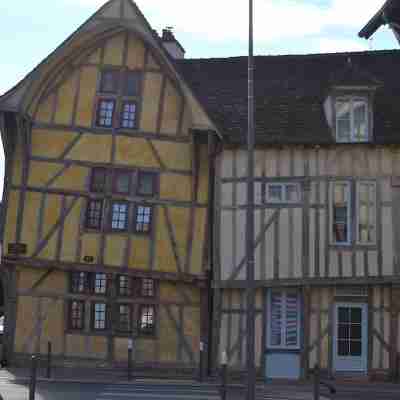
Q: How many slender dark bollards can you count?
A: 6